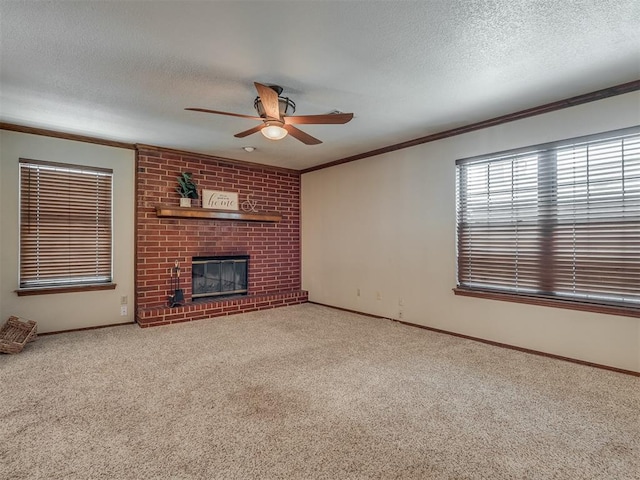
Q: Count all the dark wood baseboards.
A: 2